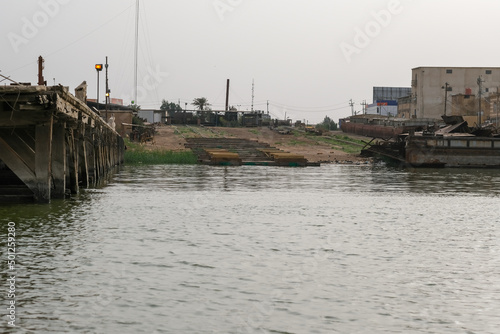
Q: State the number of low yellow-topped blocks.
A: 2